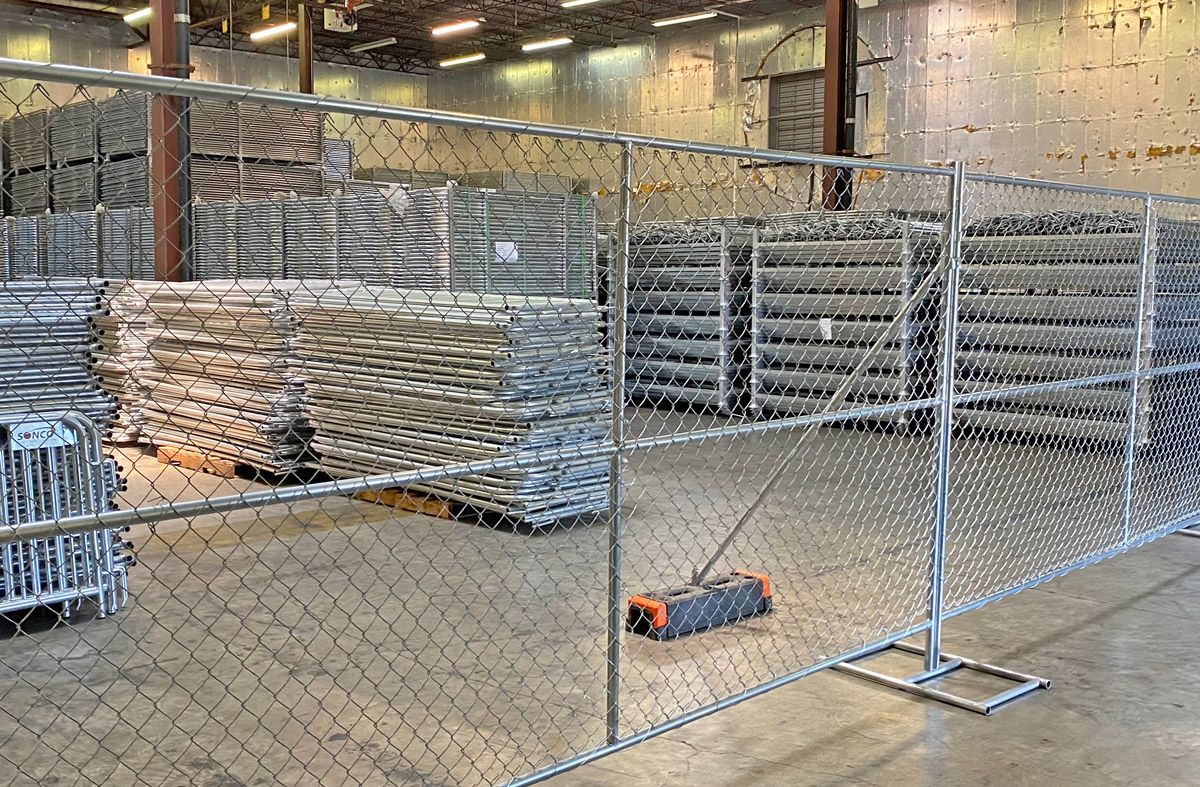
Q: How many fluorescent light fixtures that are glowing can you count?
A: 7